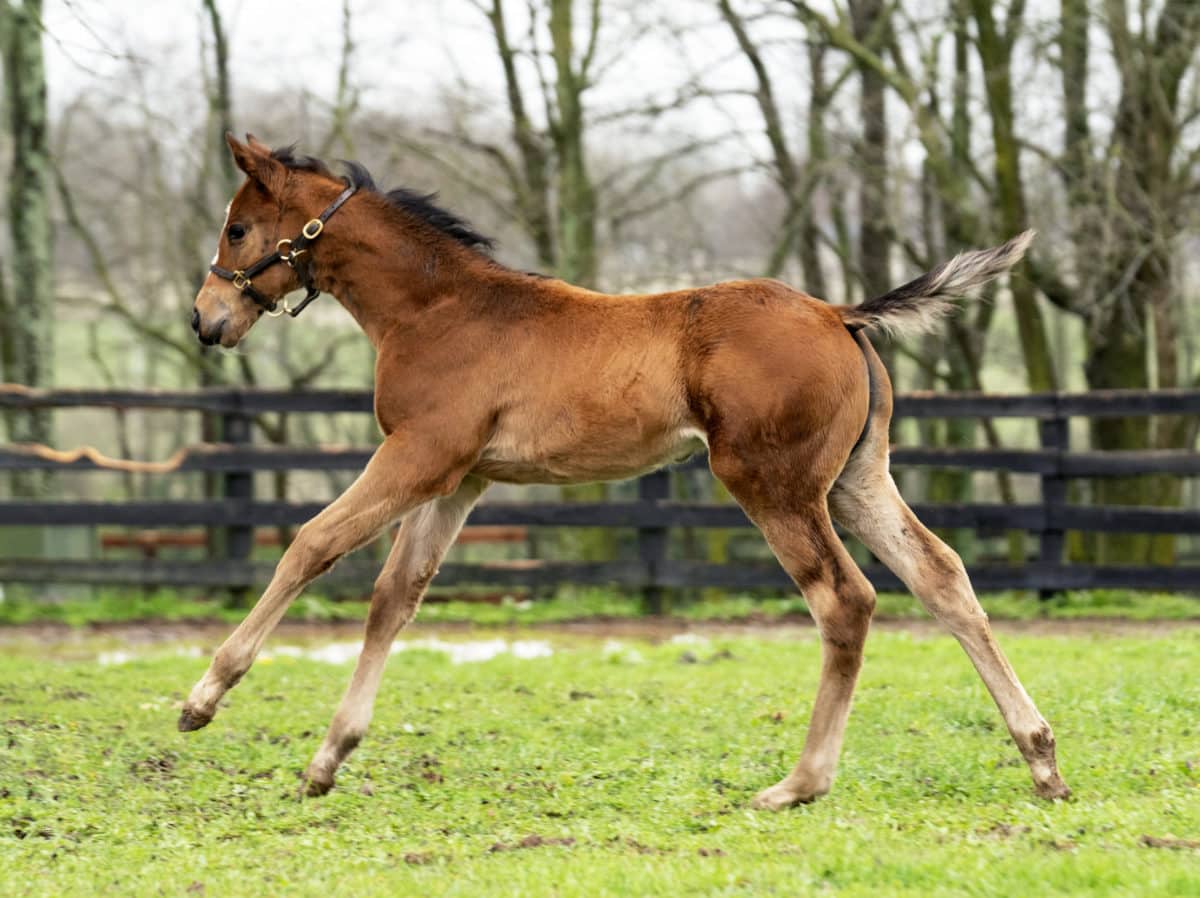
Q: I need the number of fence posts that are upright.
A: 3